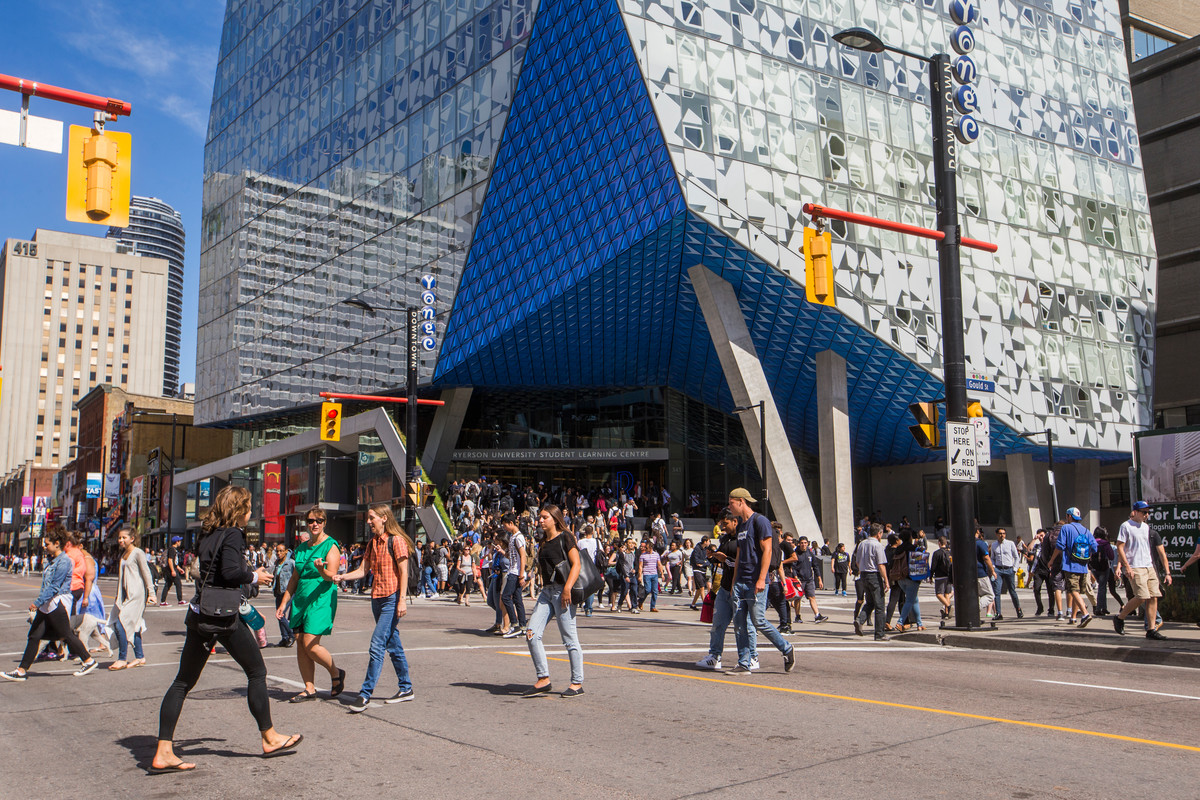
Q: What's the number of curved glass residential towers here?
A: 1